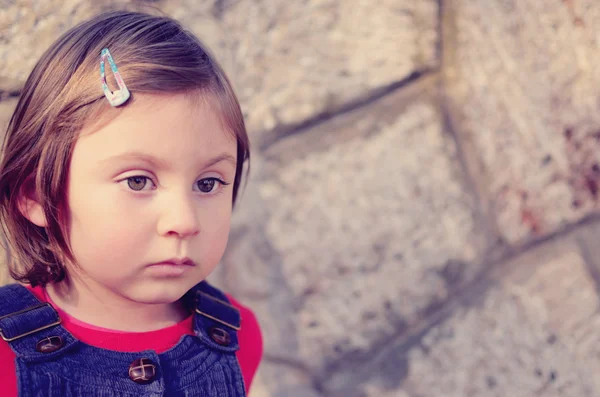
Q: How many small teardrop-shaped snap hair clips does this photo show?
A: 1